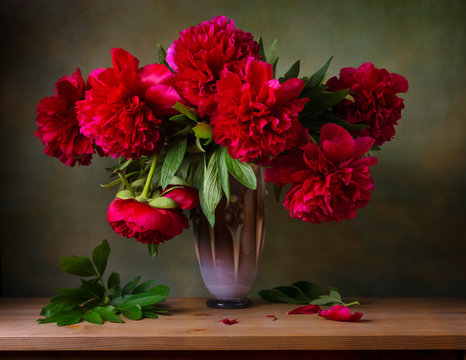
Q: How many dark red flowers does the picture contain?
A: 7